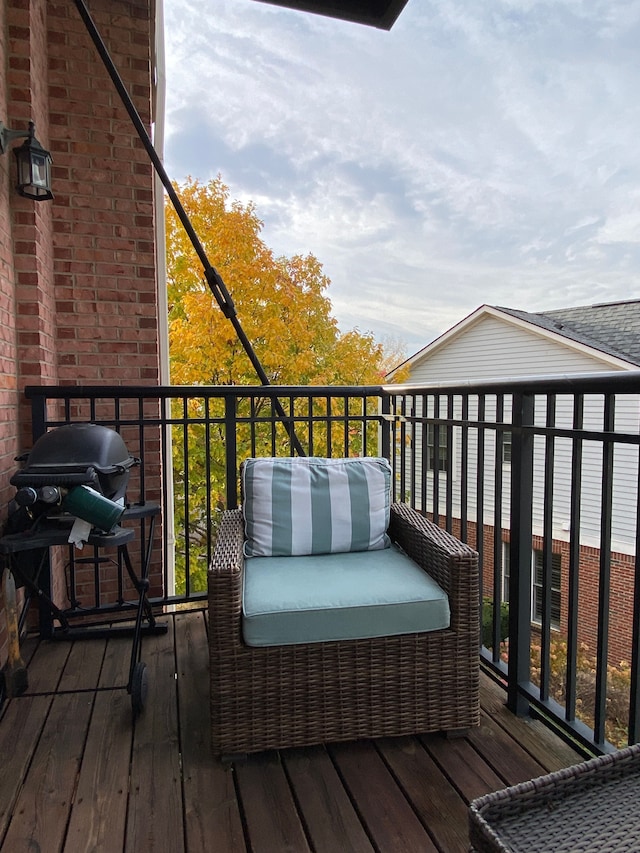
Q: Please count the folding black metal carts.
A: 1